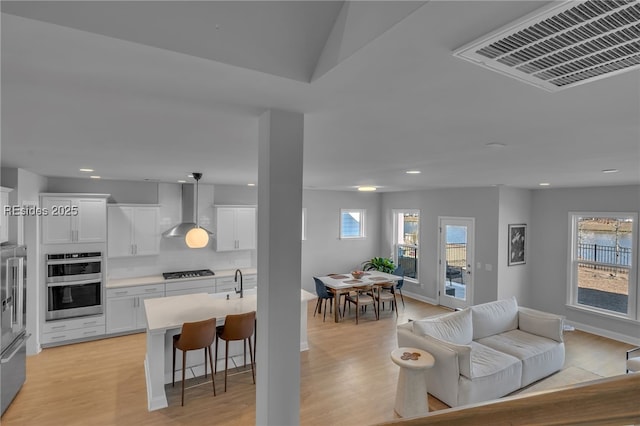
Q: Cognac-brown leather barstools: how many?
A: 2